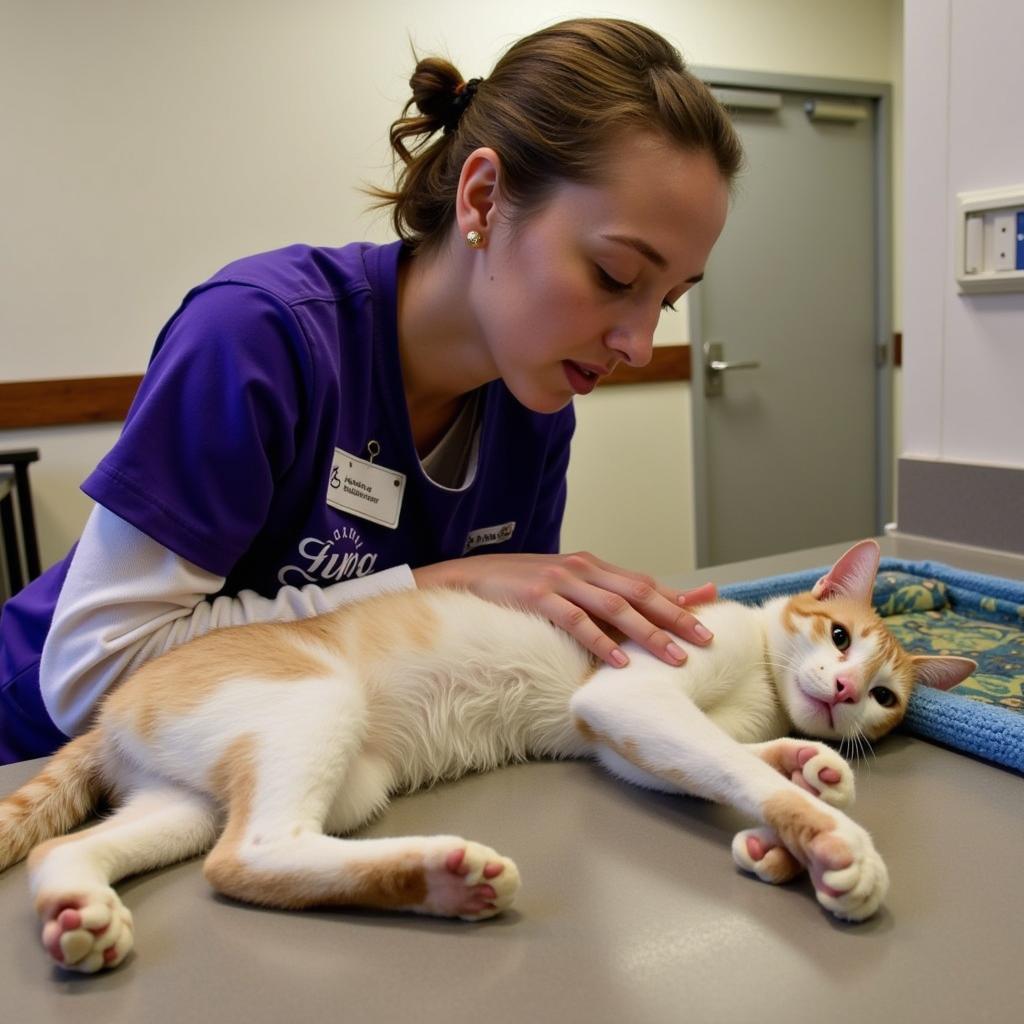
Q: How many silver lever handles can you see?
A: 1